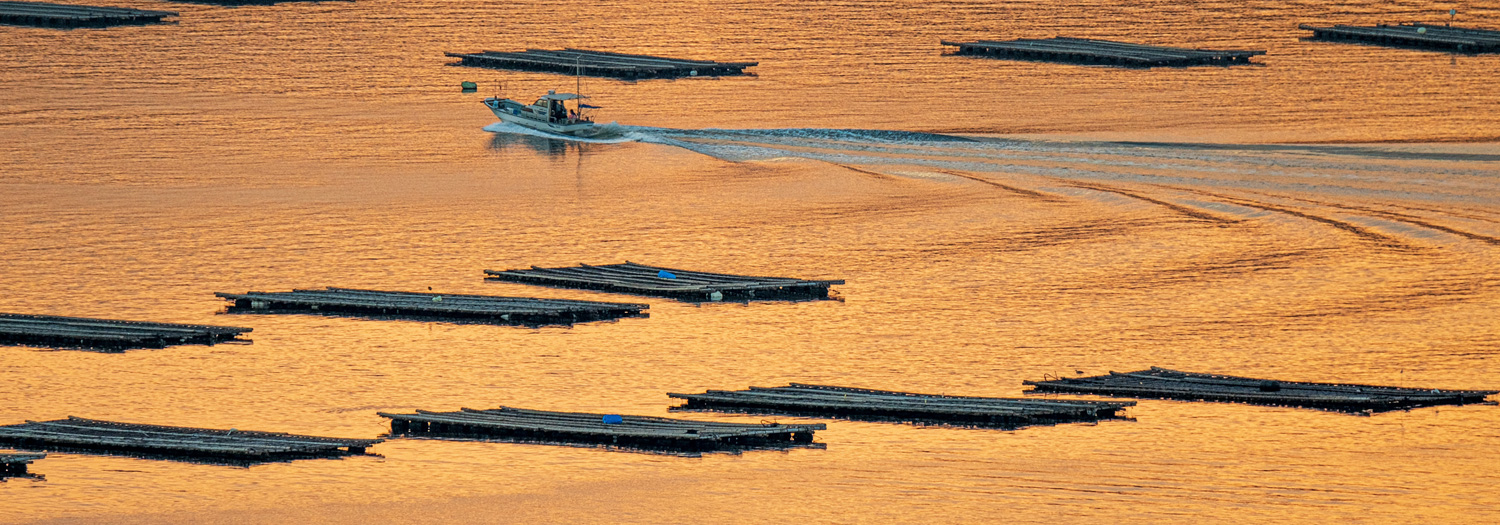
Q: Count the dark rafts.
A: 13